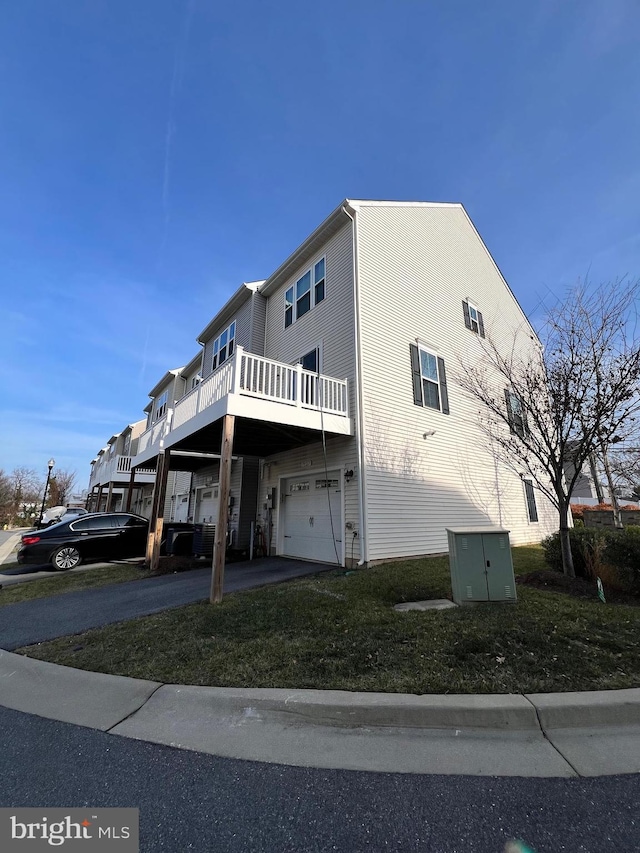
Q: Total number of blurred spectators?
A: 0